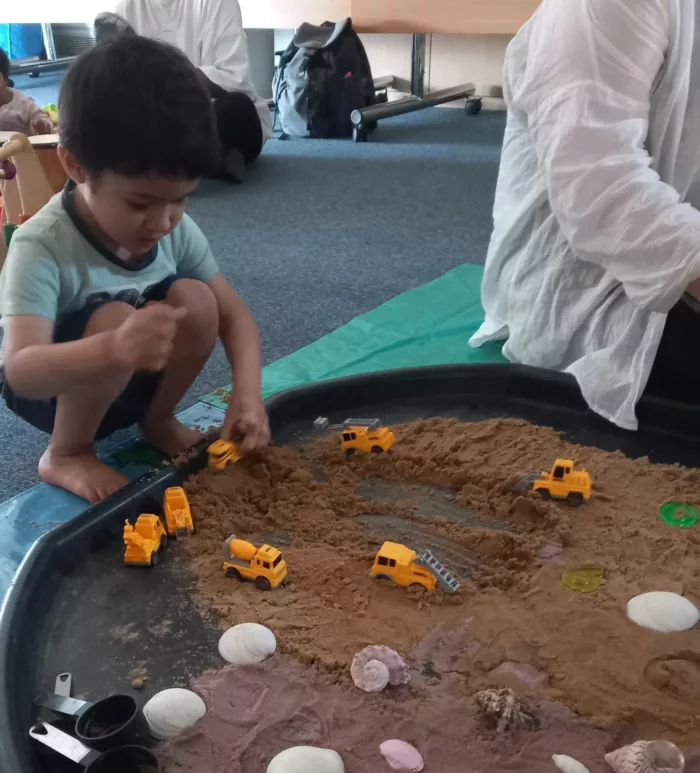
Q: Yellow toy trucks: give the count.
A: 7